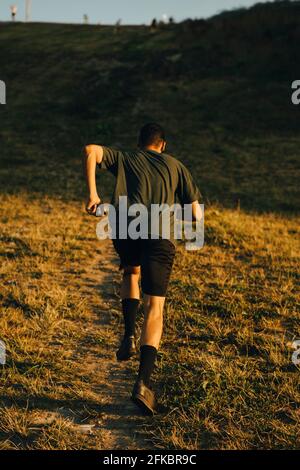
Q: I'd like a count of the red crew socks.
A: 0